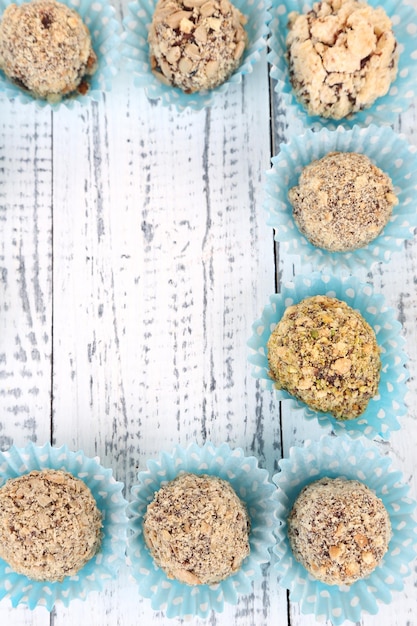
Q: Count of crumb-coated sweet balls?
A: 8